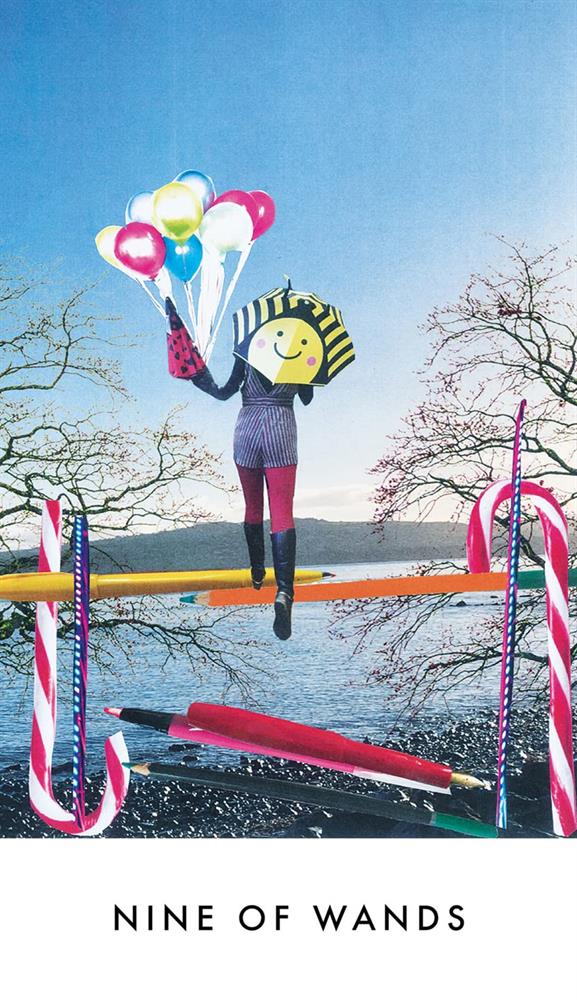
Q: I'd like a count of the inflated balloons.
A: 9